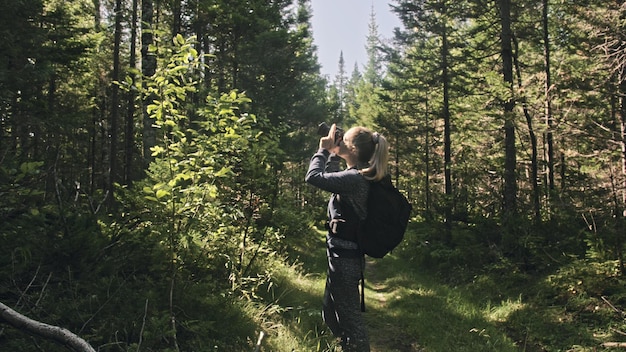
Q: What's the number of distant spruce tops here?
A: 3